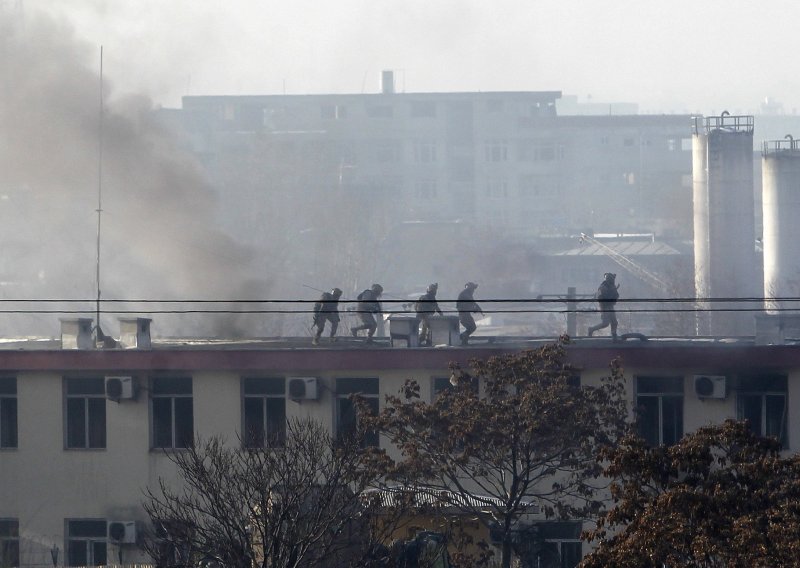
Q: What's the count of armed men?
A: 5